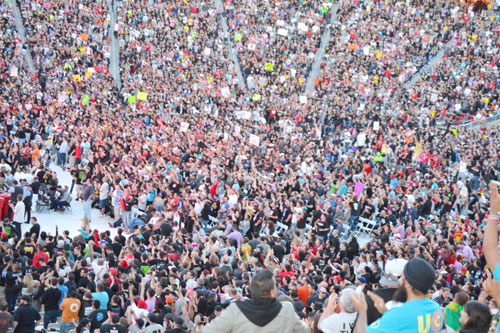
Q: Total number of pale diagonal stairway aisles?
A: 5